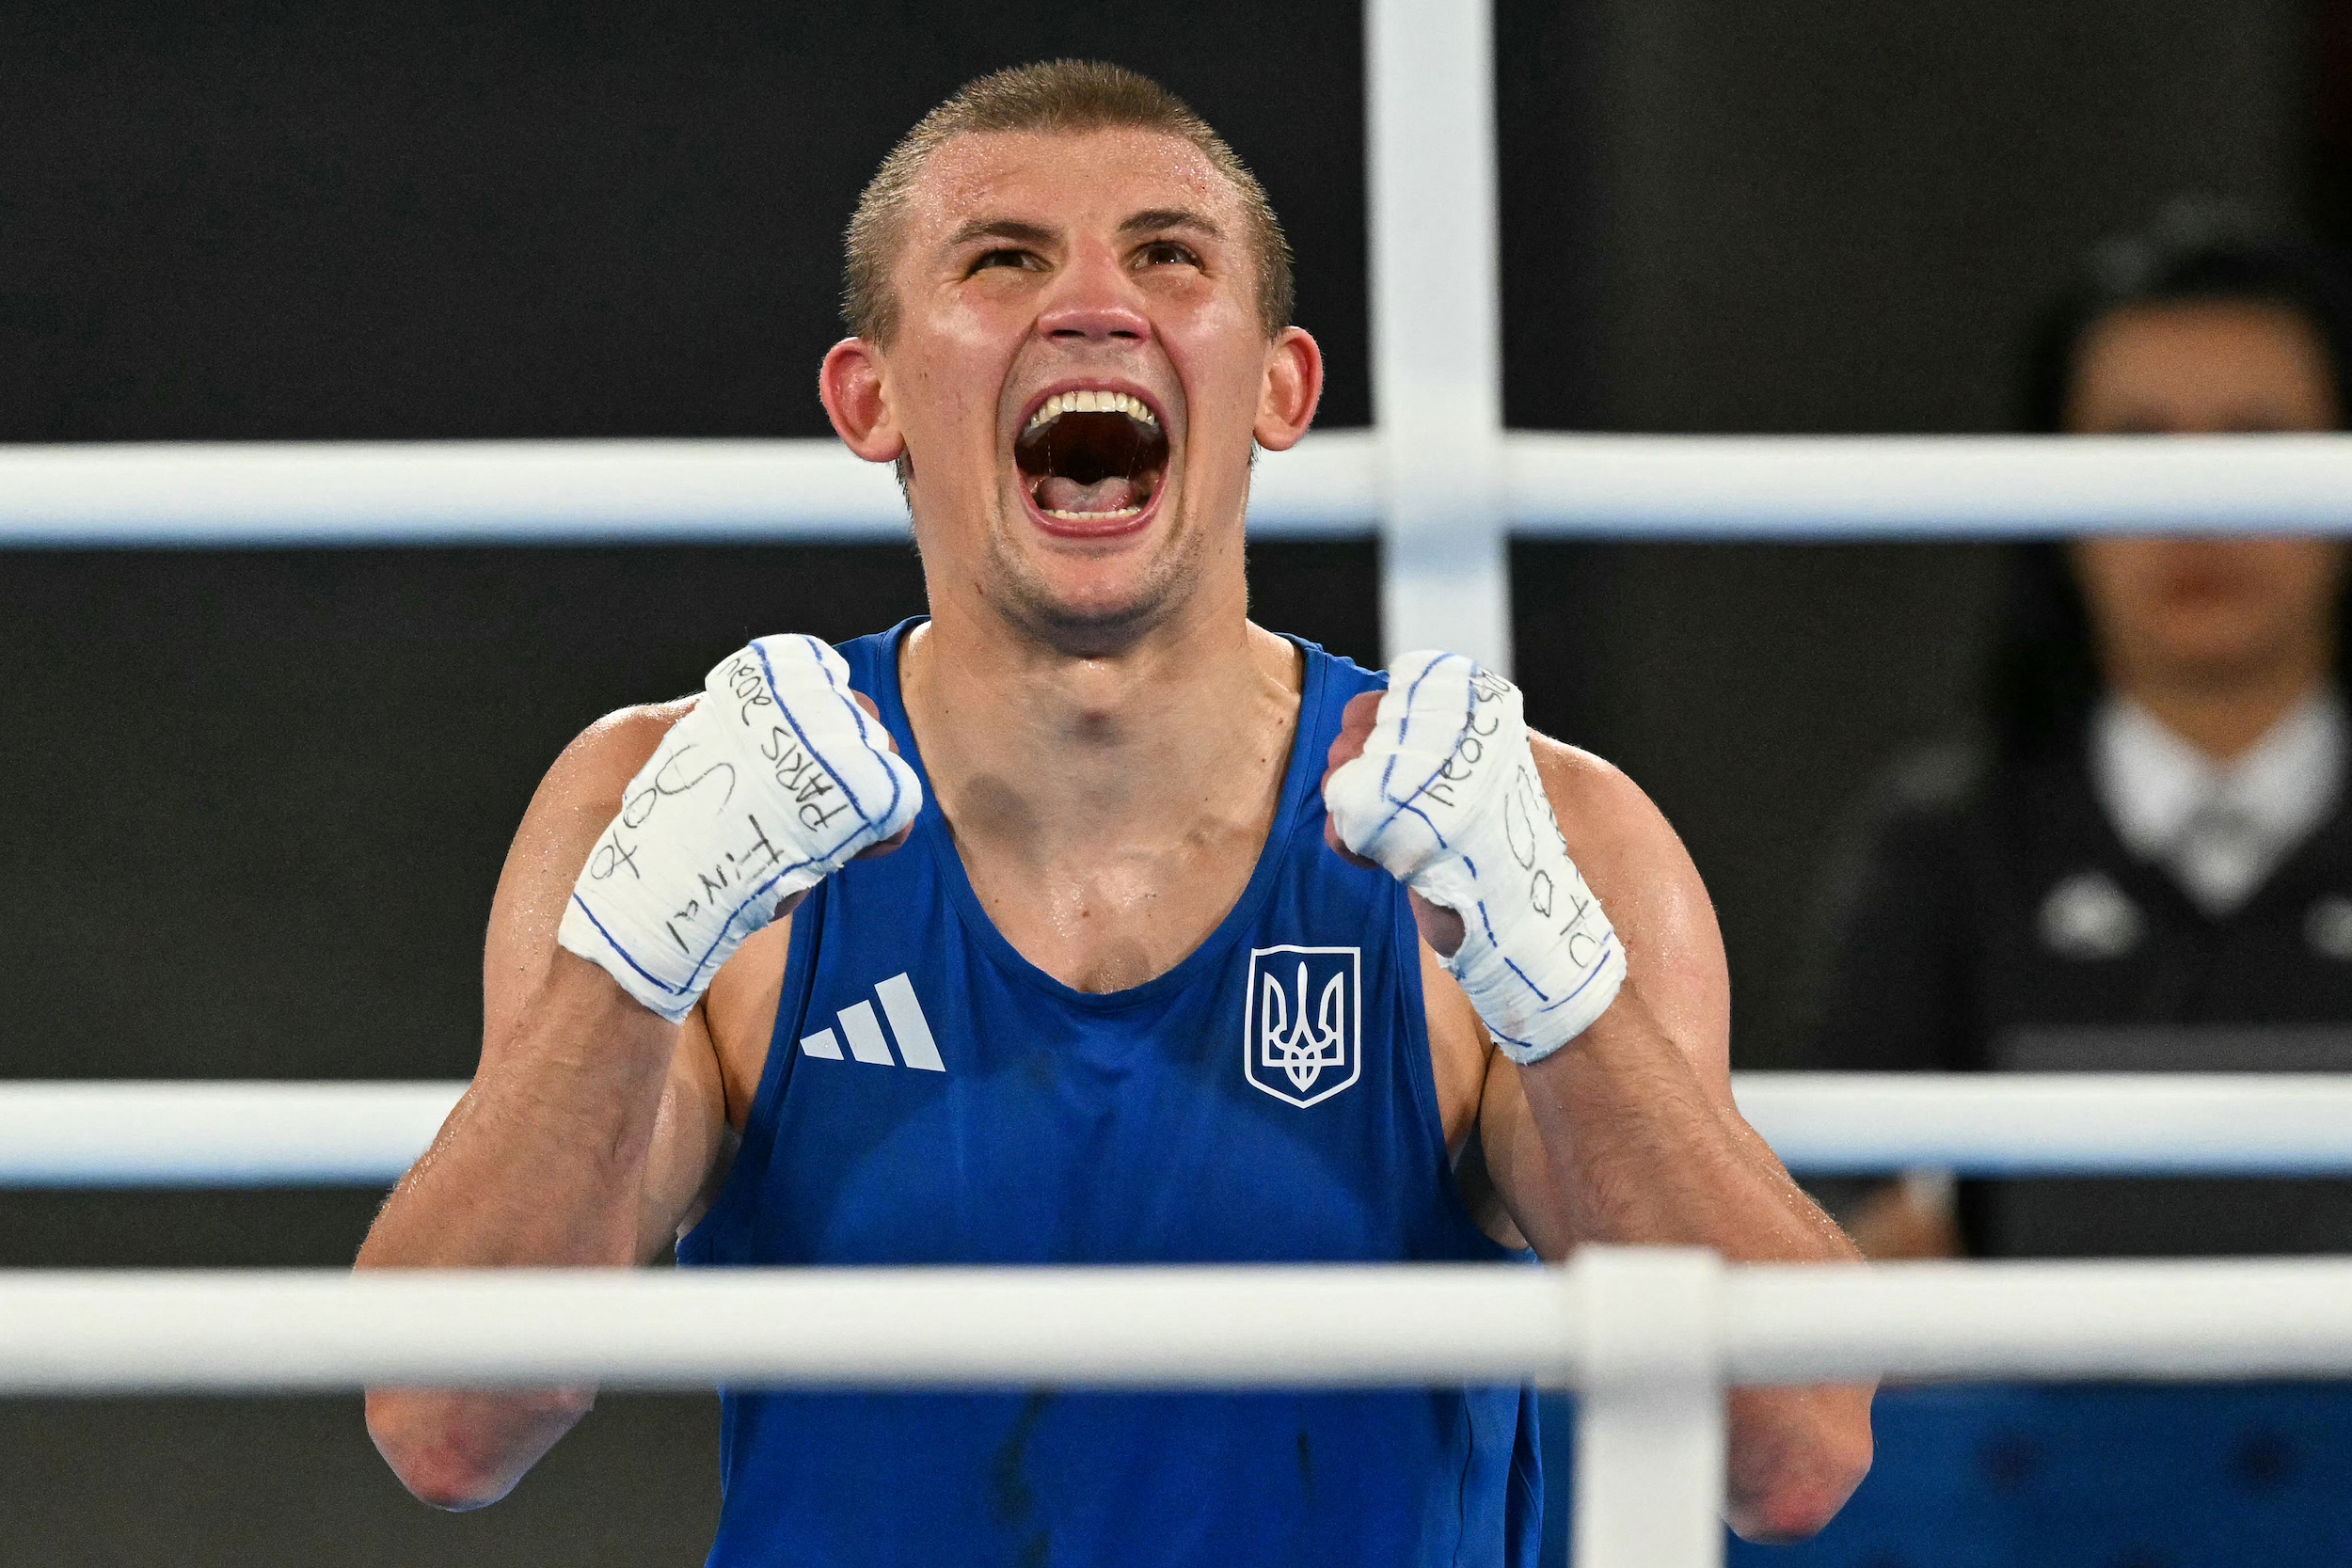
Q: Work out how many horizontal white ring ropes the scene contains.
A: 3